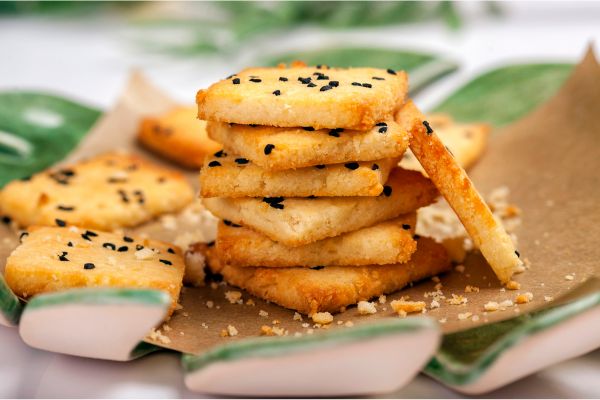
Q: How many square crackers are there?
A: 11